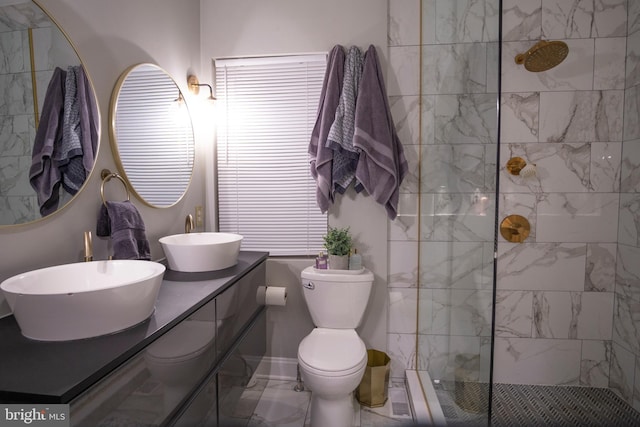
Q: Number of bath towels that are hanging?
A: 3